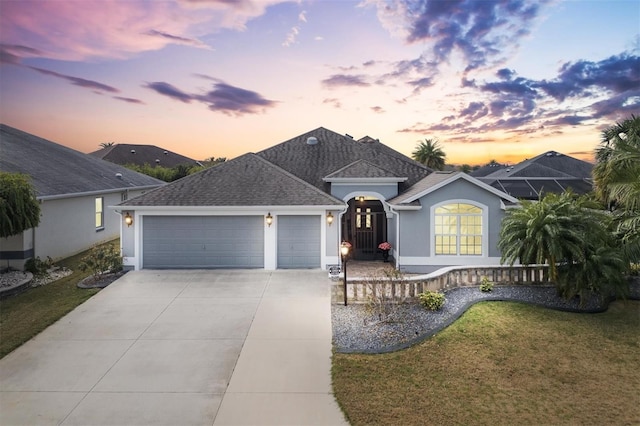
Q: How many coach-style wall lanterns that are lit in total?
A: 3